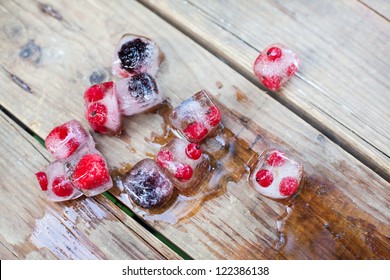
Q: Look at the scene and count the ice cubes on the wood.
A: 11